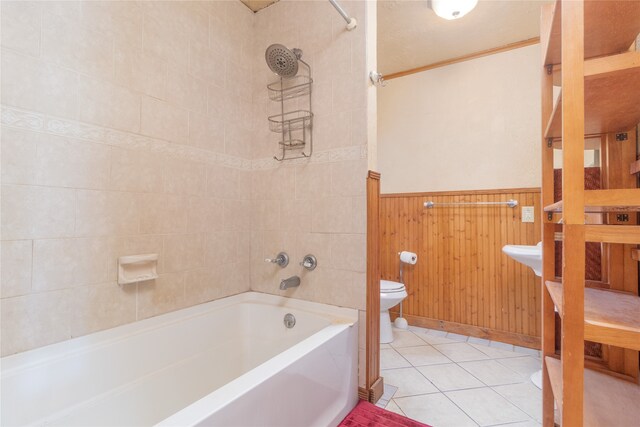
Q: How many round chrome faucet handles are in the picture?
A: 2